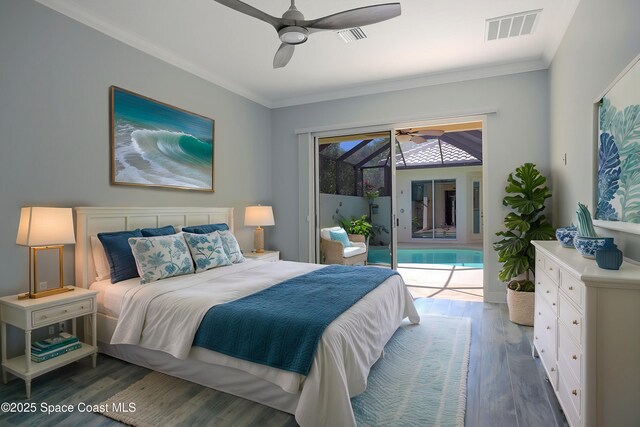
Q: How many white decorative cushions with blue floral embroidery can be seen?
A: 3